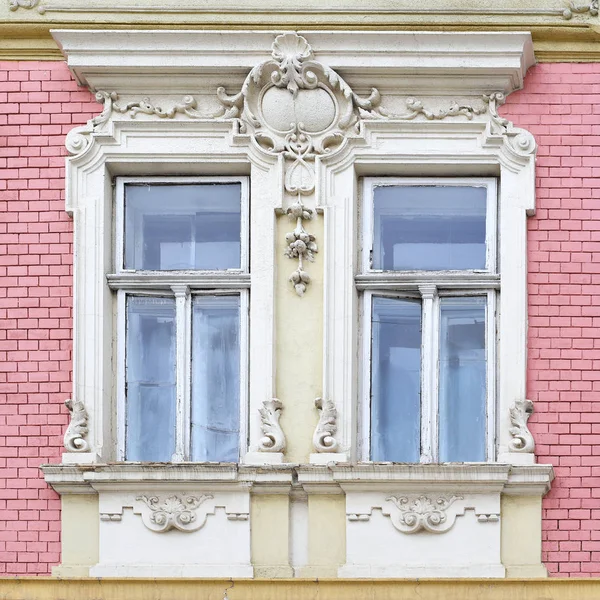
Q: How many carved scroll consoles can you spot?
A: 4